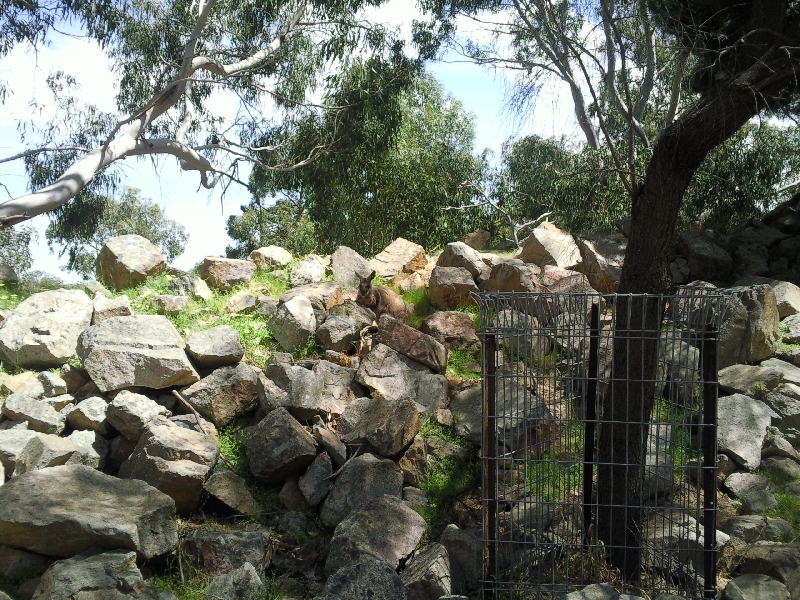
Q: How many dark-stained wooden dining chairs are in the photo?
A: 0